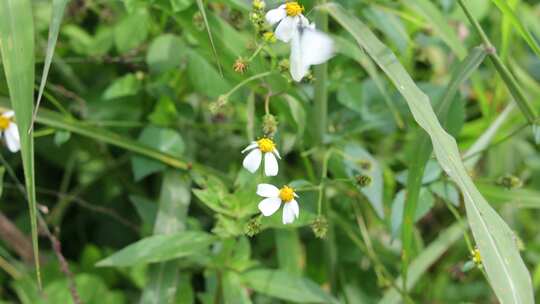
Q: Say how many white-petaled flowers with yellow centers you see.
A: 4